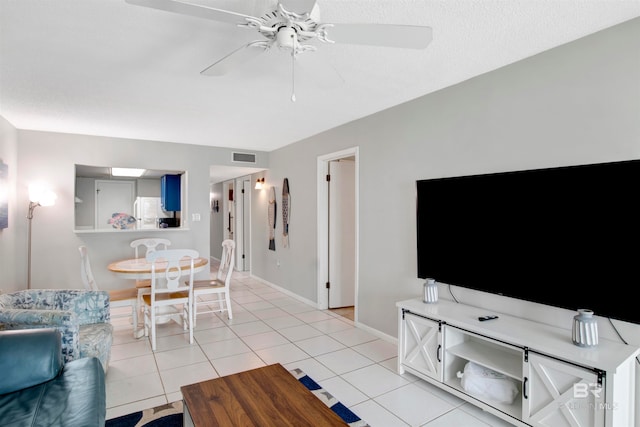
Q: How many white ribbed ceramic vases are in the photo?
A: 2